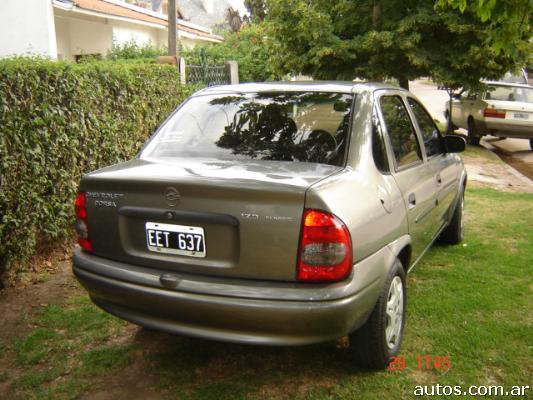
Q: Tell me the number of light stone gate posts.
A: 2